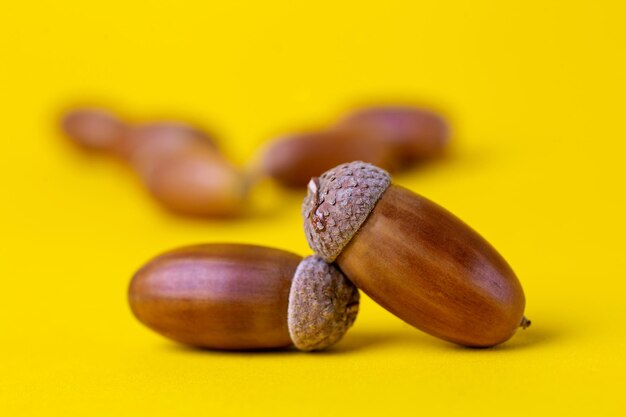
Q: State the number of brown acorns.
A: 7